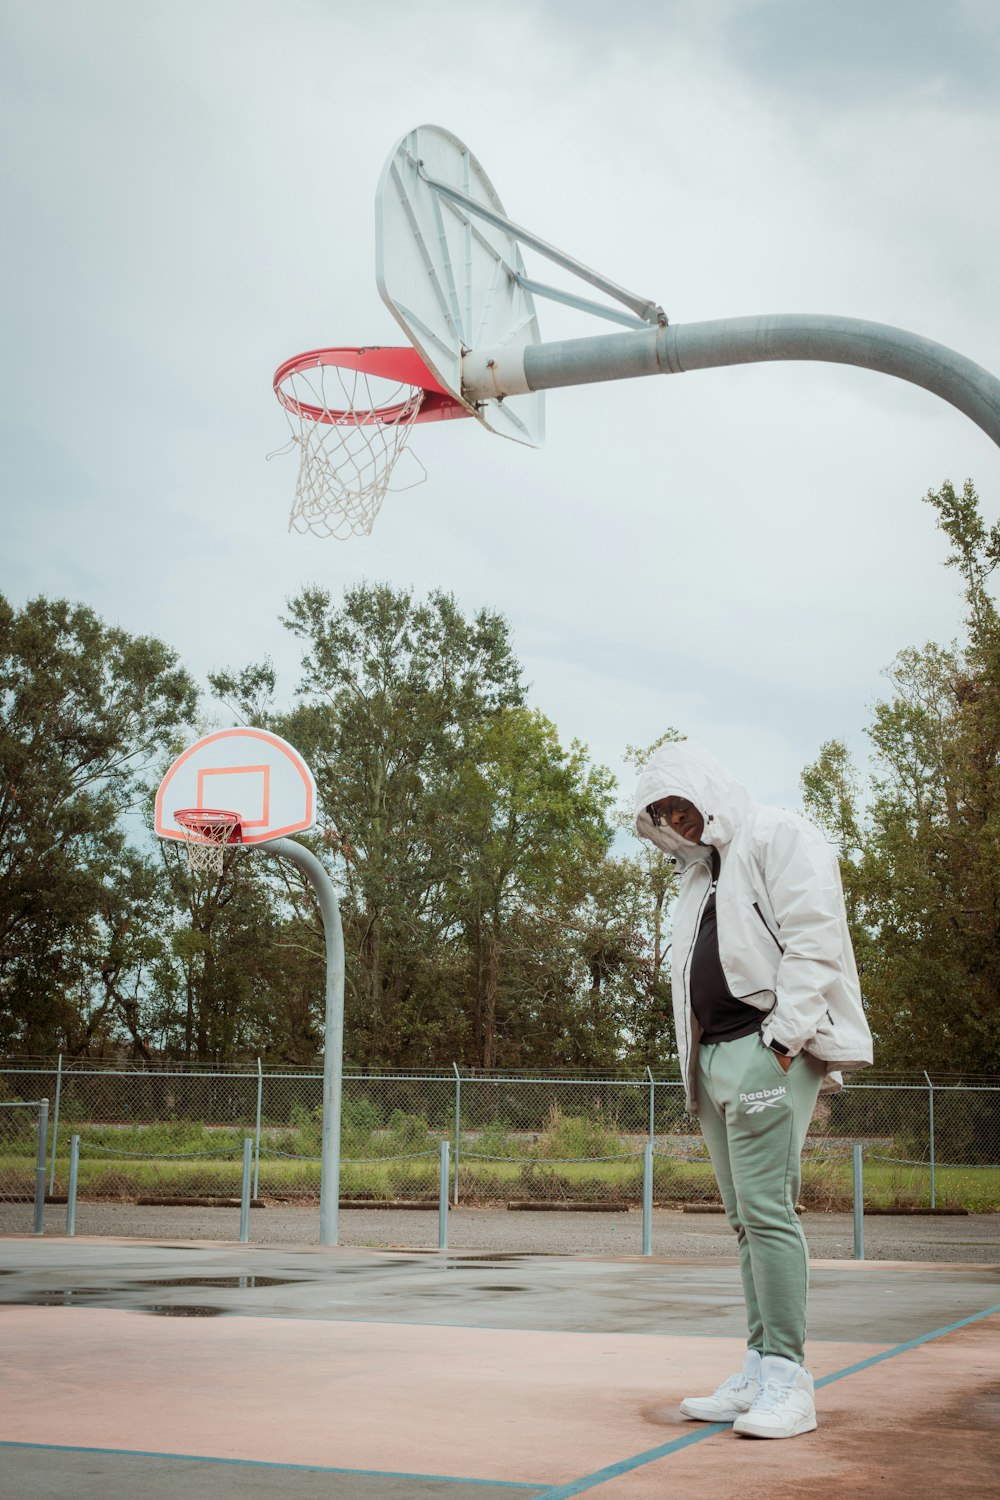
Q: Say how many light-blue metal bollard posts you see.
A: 5